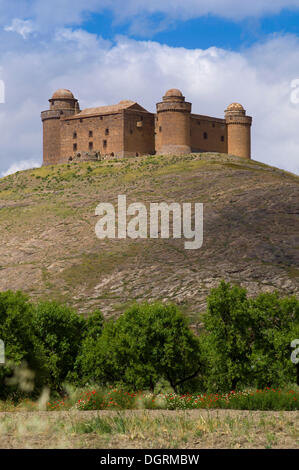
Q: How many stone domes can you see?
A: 3